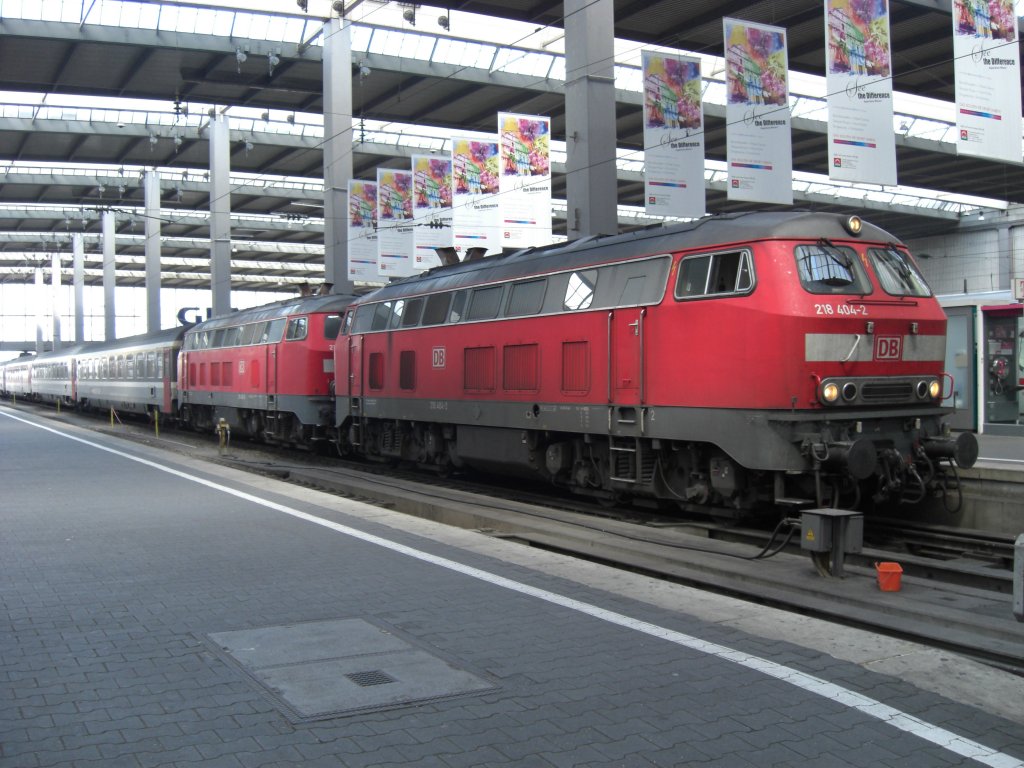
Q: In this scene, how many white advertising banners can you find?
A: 9